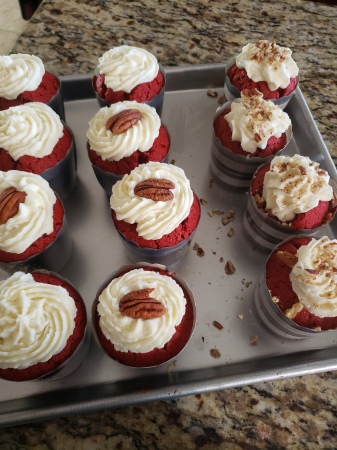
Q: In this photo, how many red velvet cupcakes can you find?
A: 12